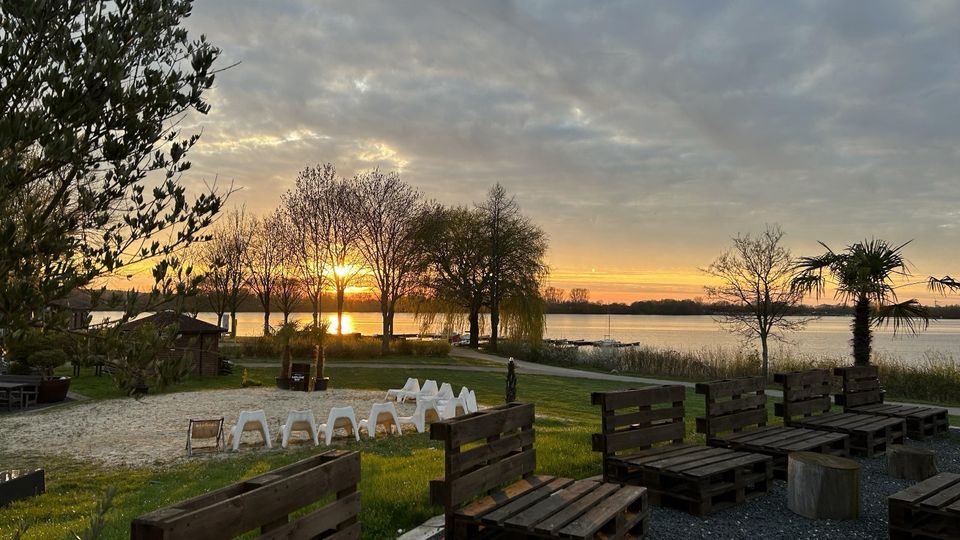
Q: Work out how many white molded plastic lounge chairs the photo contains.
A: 11